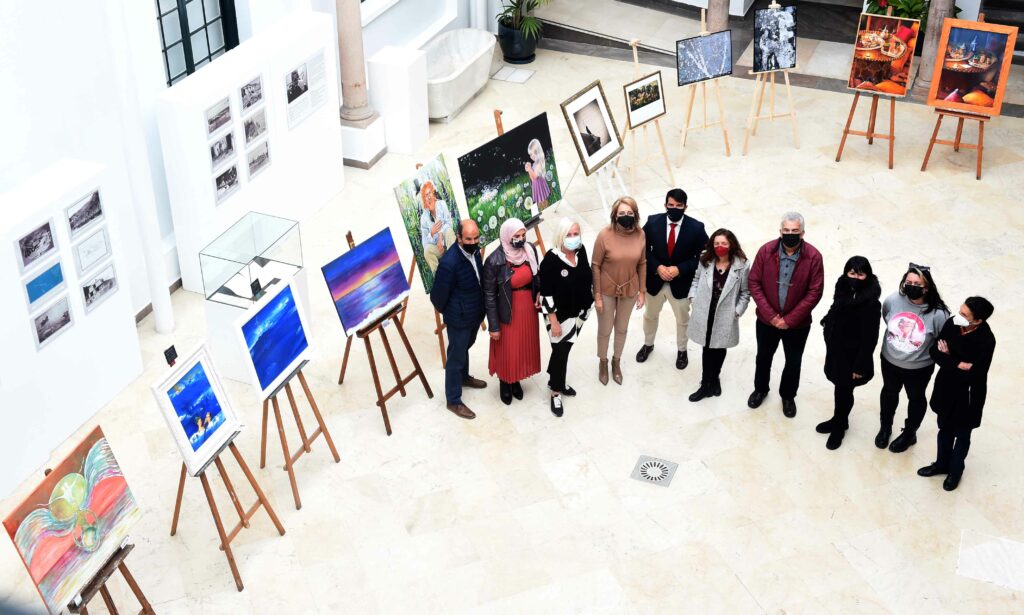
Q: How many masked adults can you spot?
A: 10